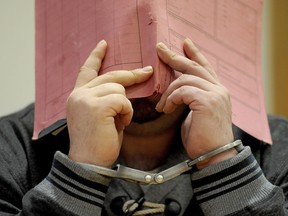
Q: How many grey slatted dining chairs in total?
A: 0